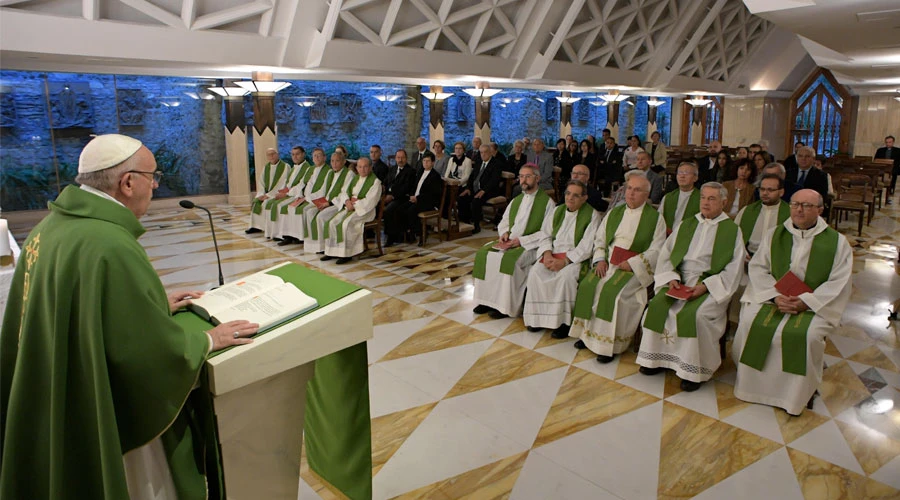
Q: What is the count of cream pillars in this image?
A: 8